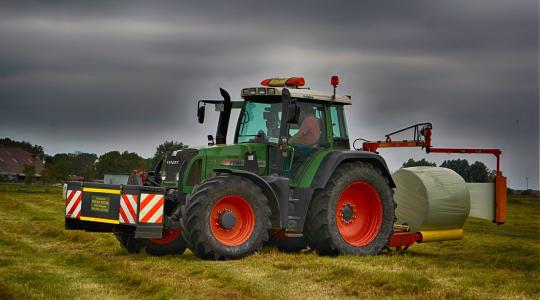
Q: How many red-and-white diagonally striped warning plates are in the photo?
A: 3